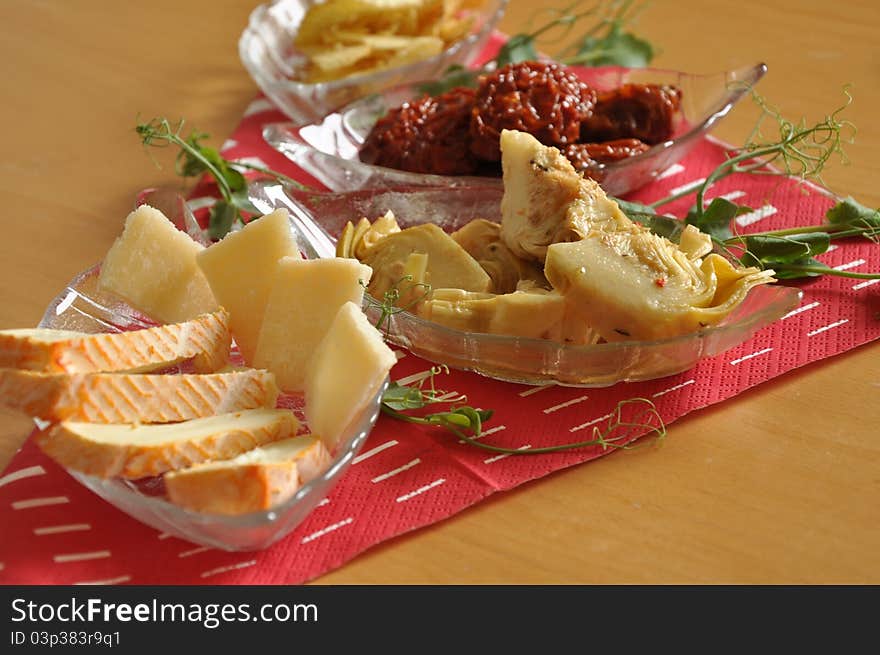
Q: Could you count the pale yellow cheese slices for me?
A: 4